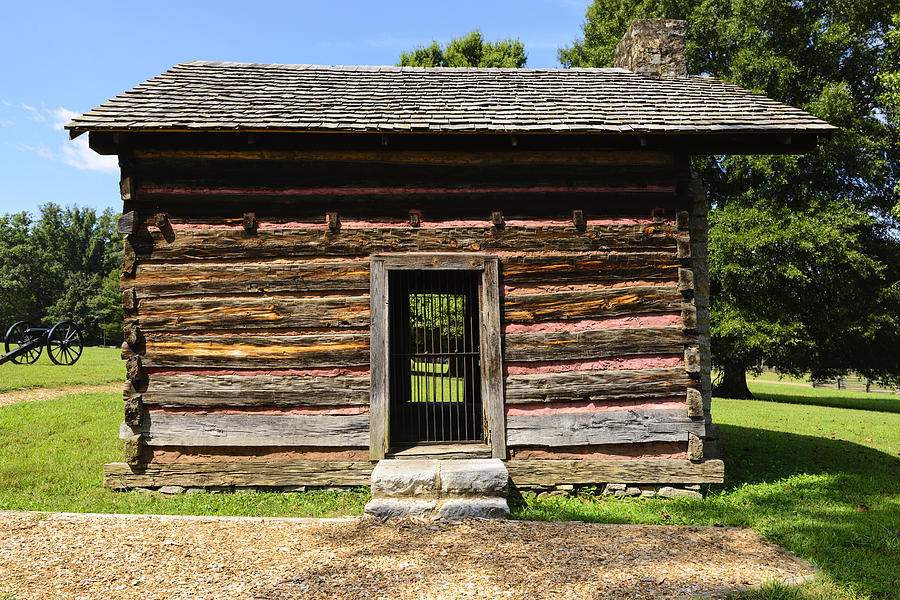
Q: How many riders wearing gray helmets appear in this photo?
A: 0